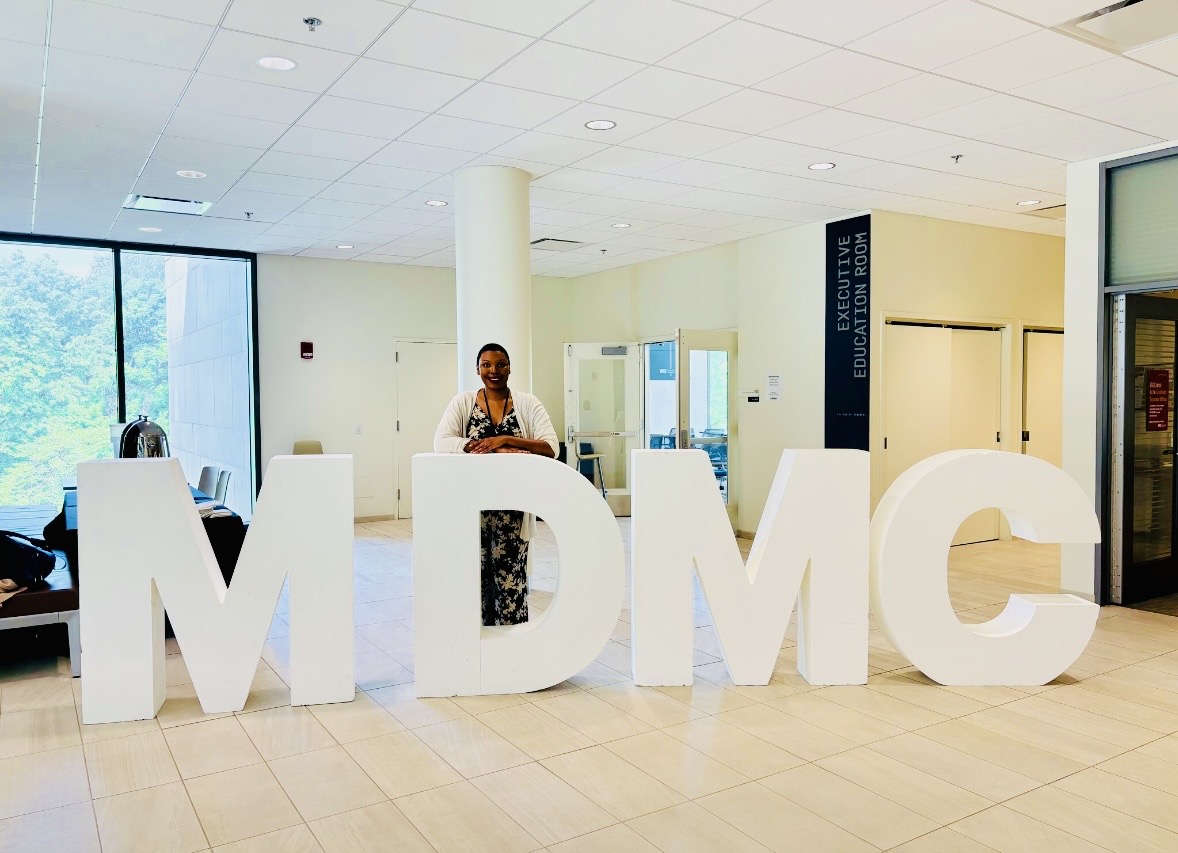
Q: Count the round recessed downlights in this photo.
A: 9